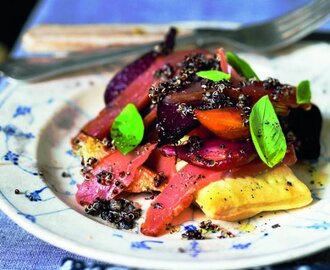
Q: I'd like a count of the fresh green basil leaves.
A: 5